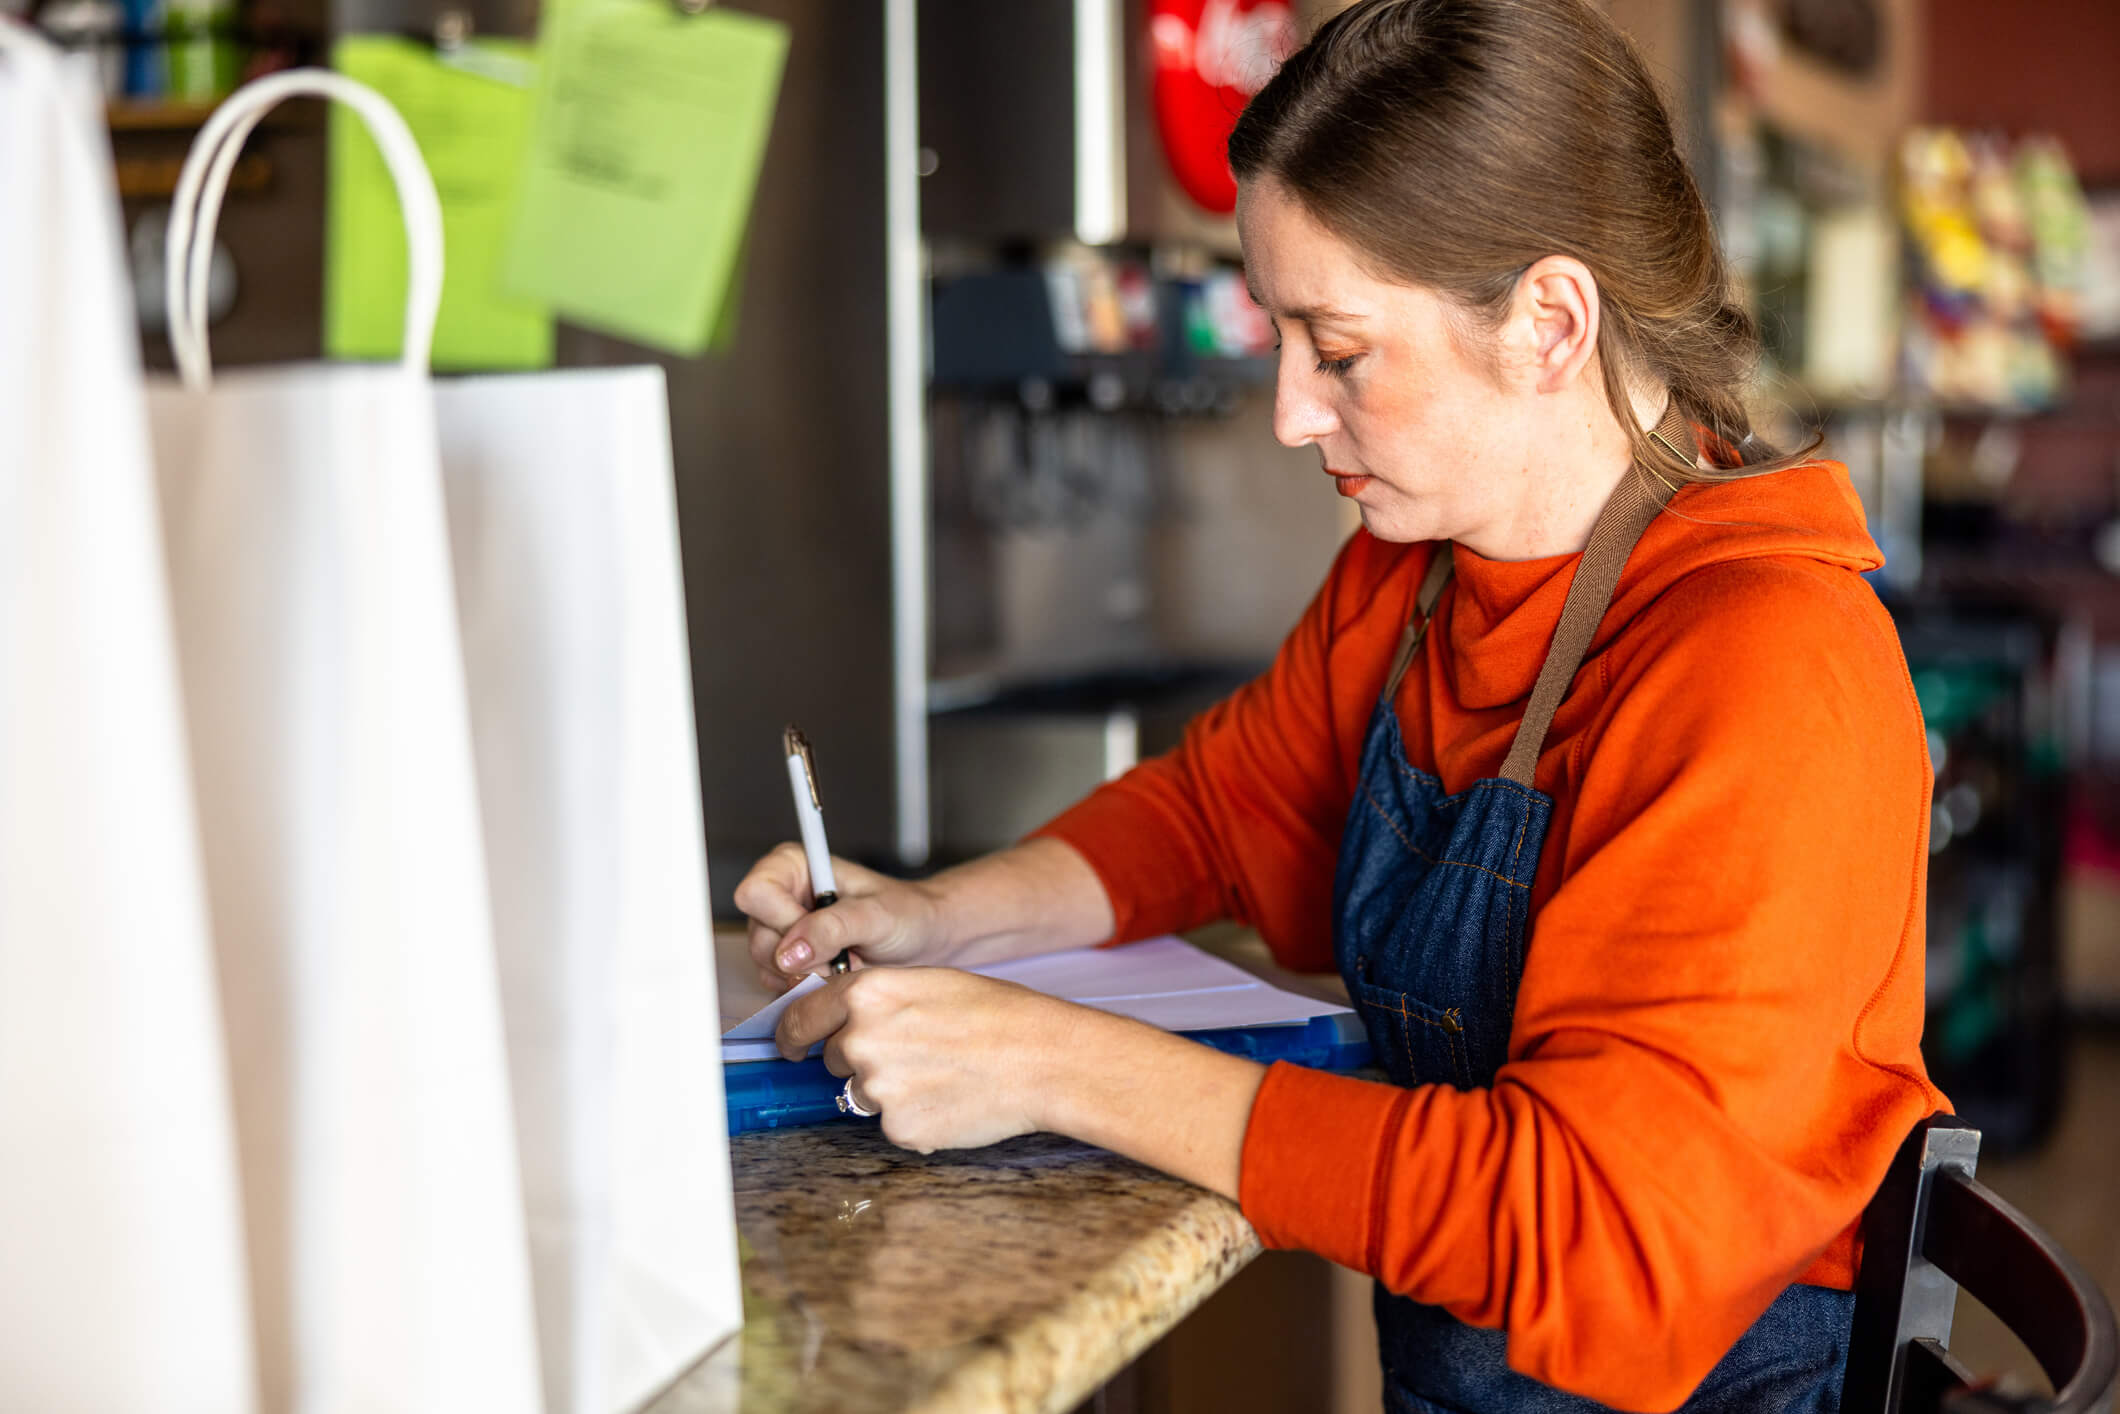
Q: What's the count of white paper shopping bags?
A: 3